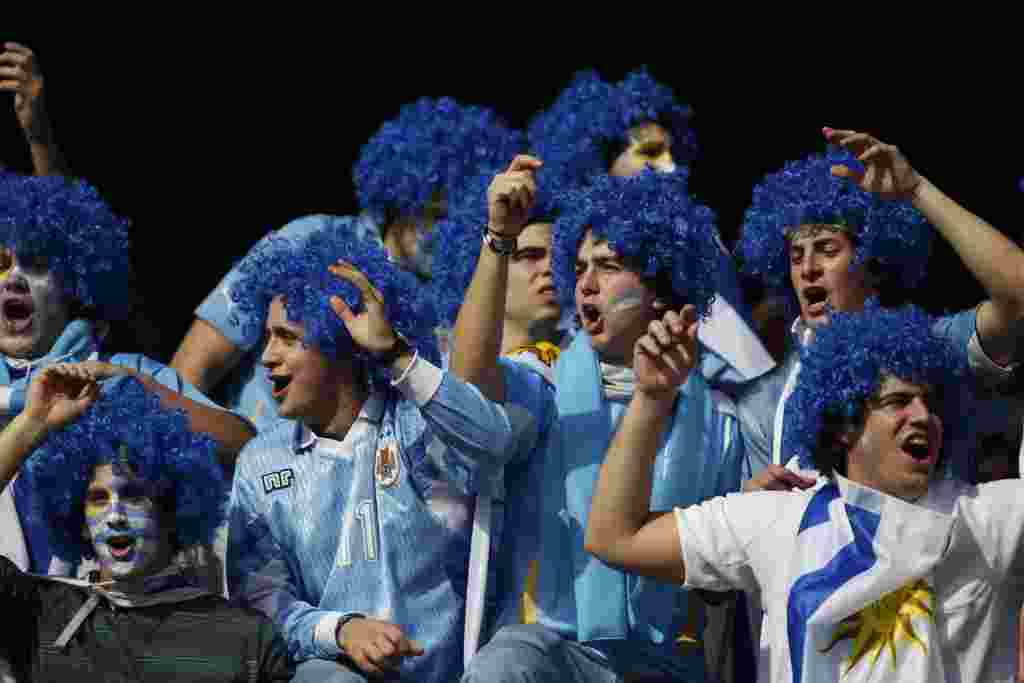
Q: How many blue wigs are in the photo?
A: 9